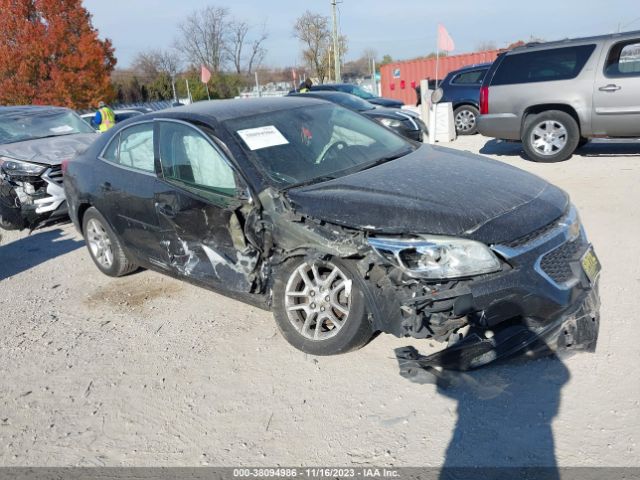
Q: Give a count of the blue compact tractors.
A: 0